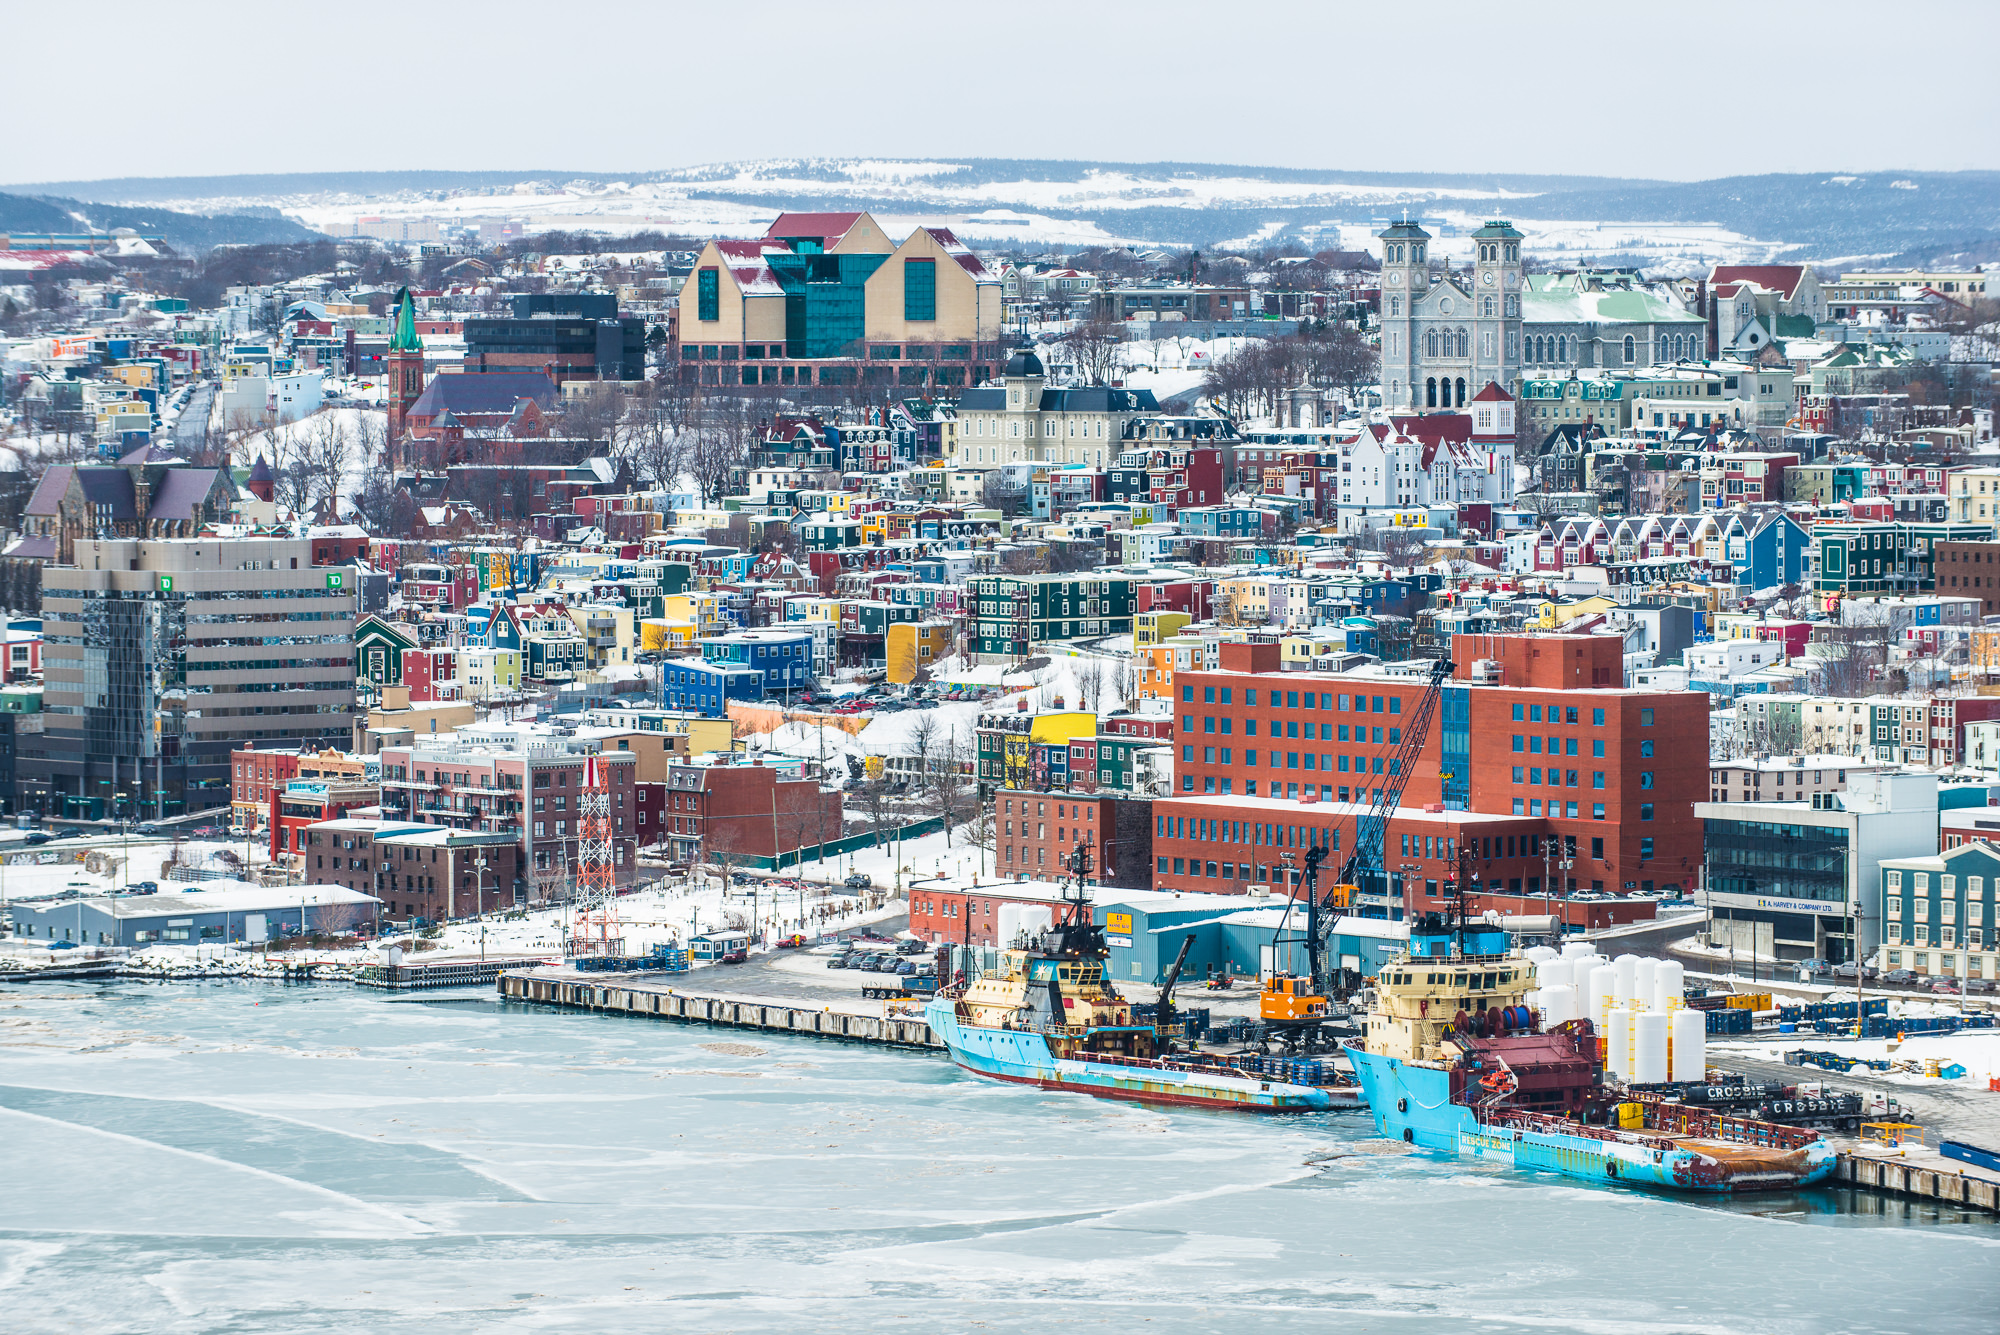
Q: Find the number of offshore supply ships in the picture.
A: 2